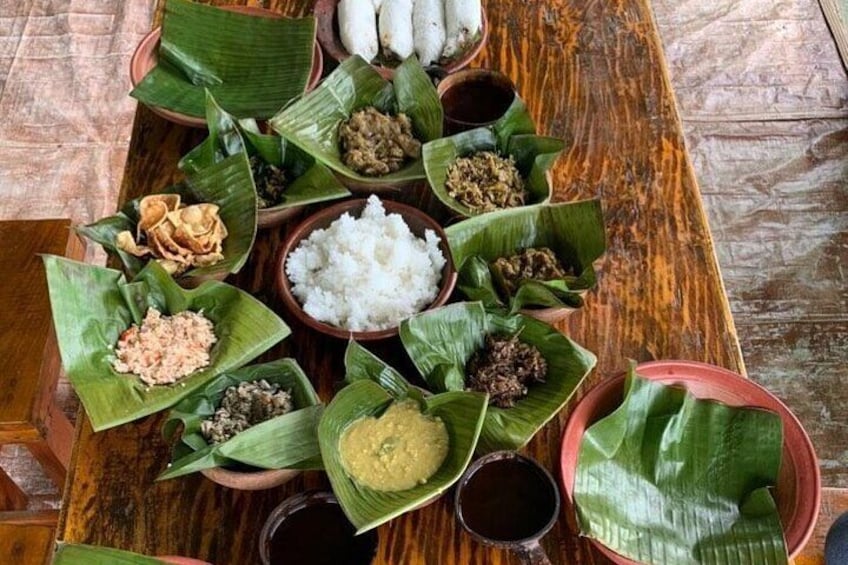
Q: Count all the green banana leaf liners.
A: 12